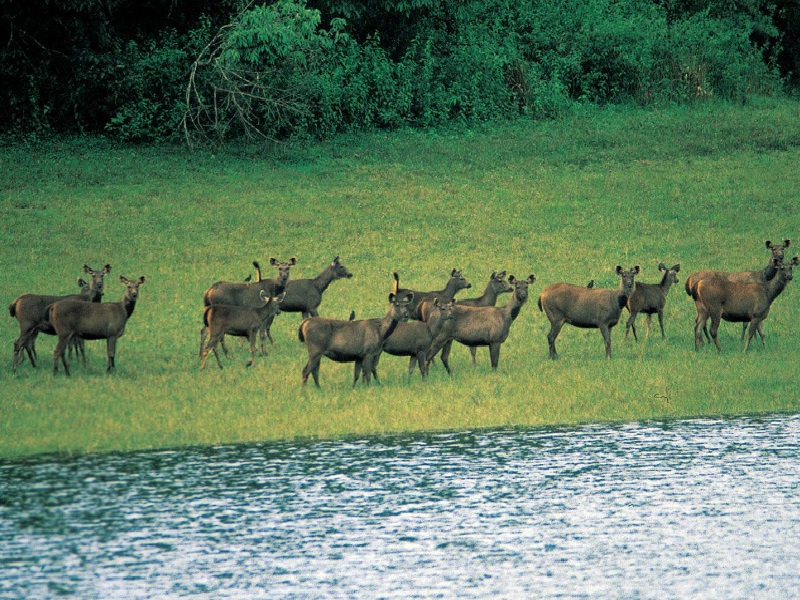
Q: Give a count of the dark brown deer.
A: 15